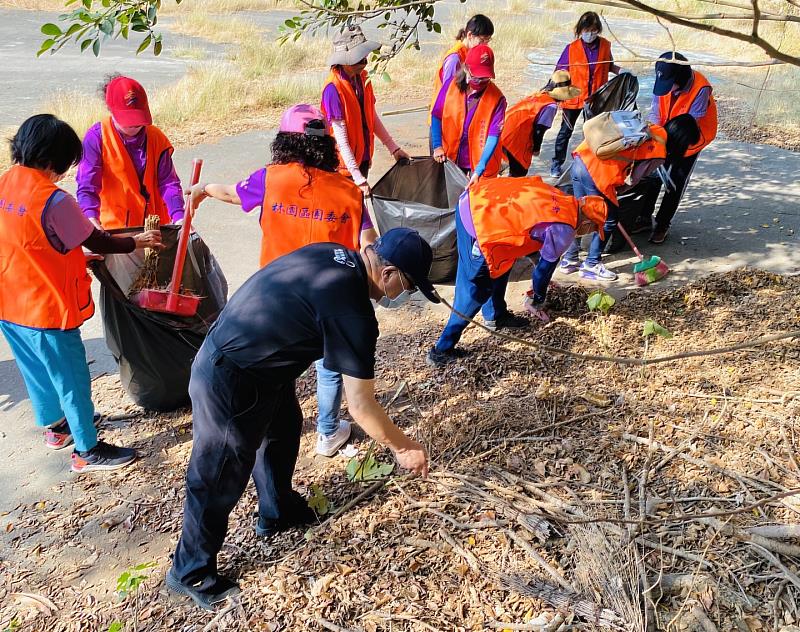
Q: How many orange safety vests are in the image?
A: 11